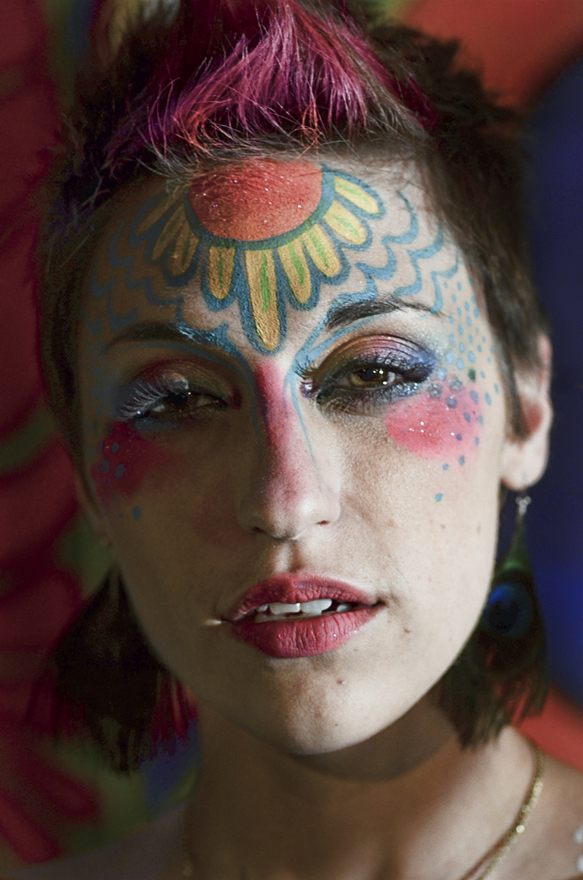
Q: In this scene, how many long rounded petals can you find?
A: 9